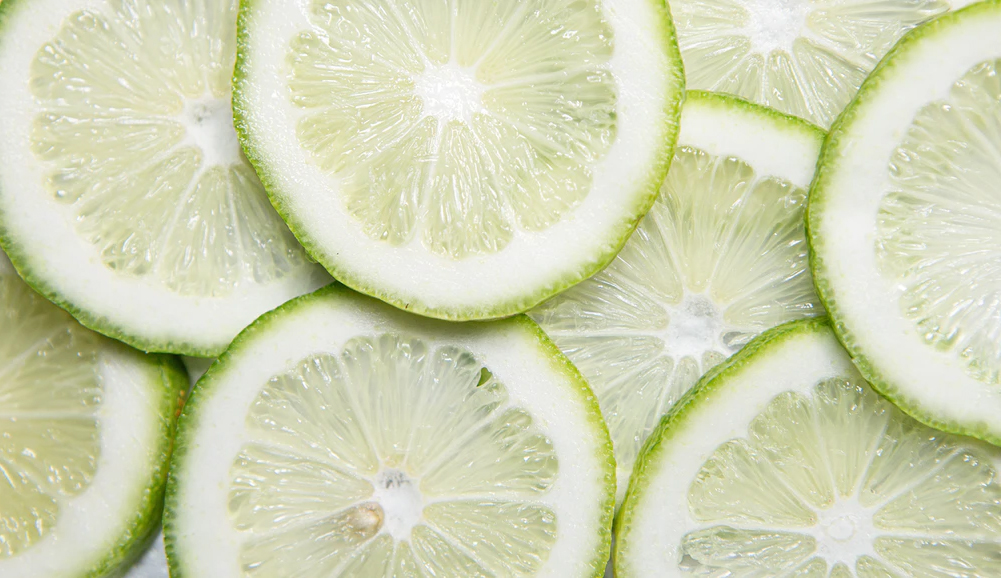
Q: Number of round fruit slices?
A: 8